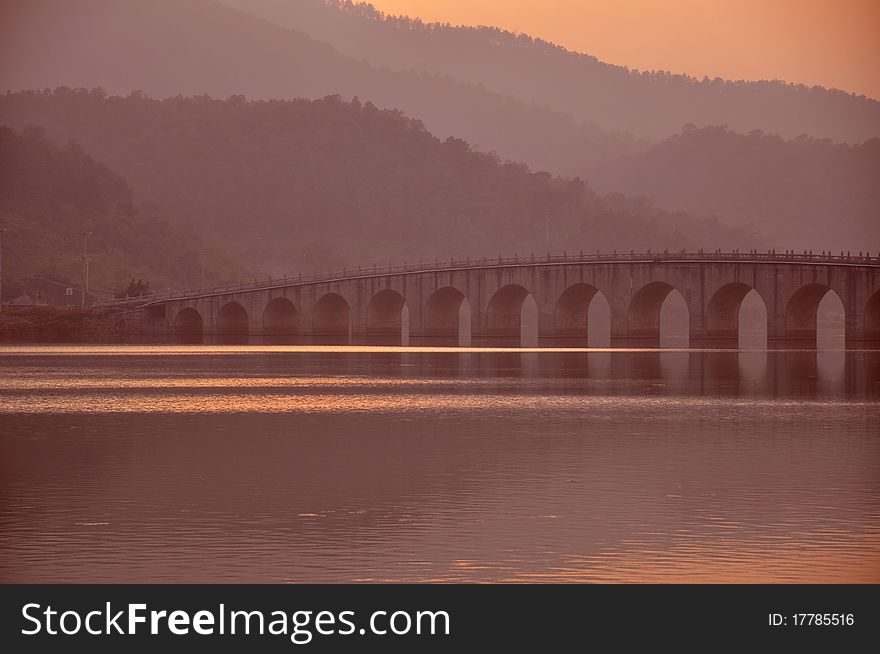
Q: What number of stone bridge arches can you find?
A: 12